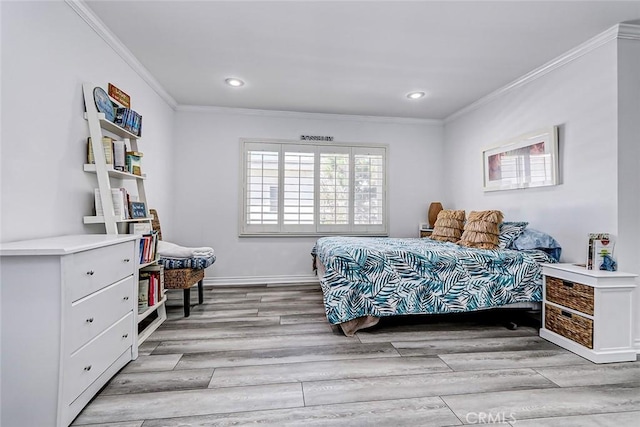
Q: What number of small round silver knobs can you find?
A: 6